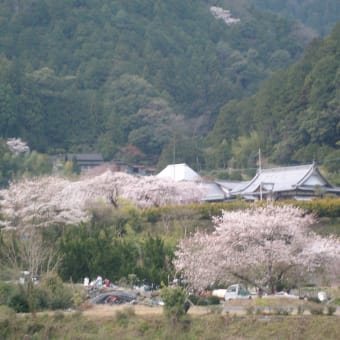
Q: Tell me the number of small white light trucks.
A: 1